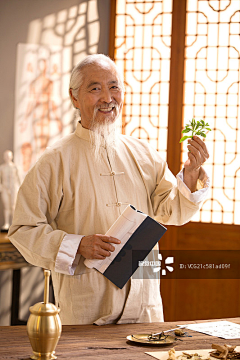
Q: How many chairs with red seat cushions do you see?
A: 0